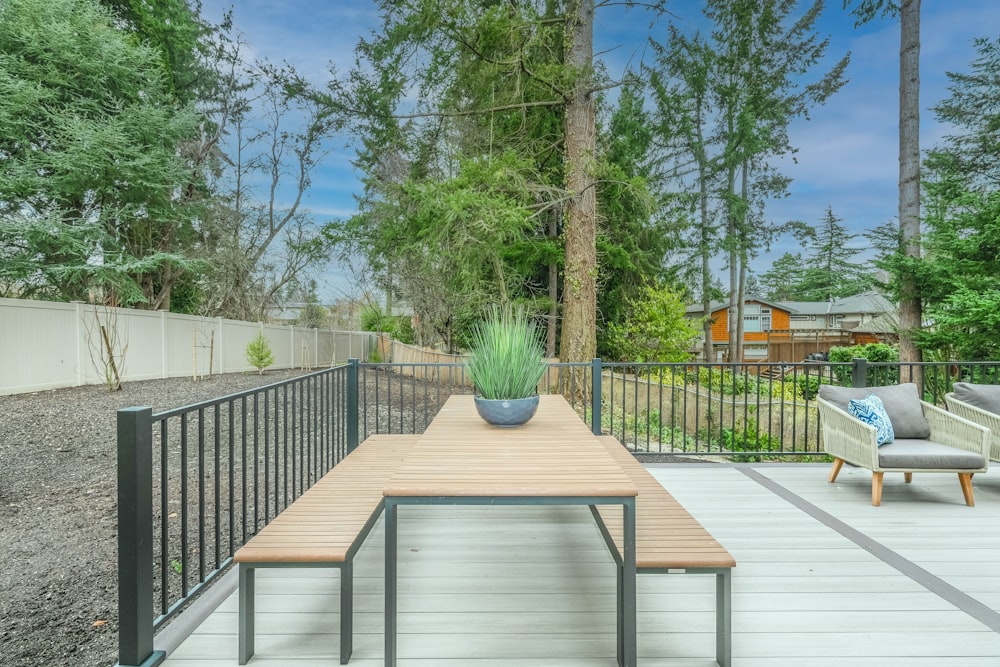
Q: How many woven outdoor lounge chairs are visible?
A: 2